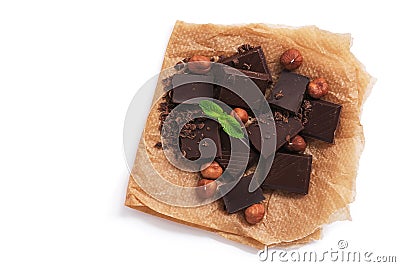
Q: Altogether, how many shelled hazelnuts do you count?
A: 8